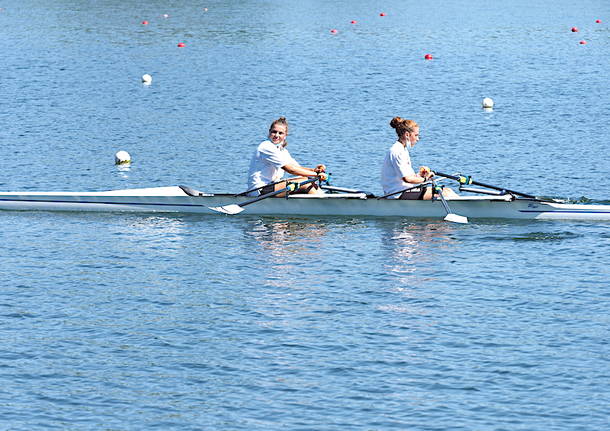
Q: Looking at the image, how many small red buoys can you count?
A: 9